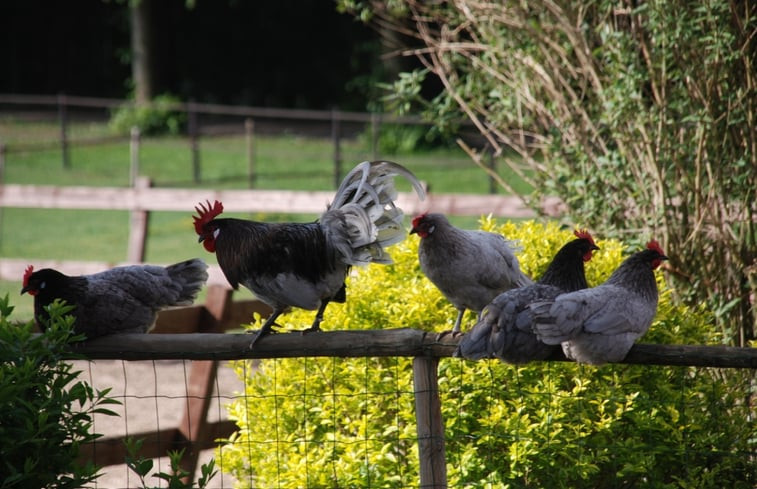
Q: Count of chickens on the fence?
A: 5